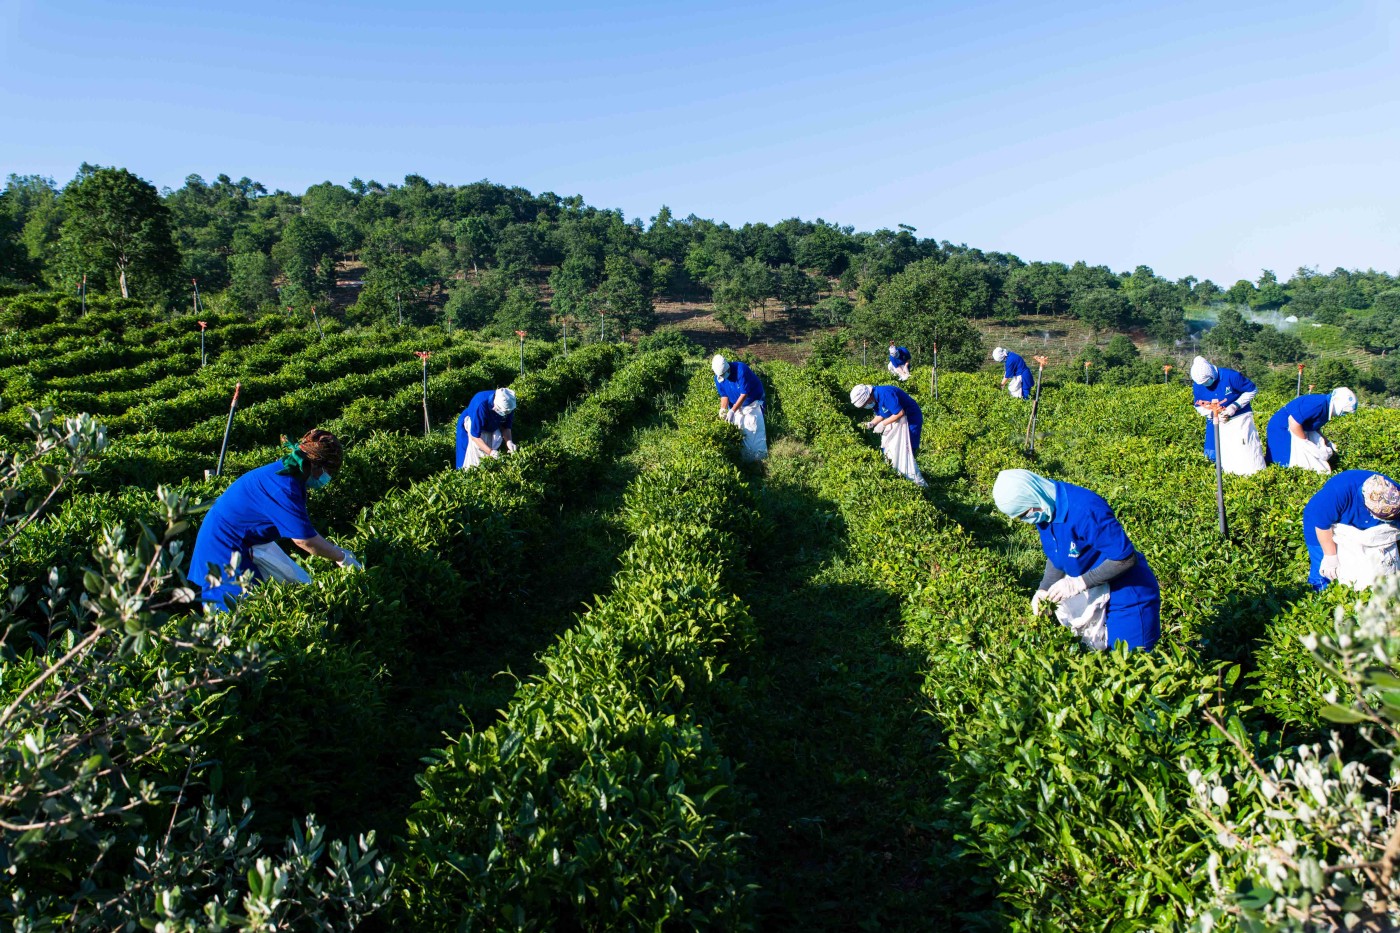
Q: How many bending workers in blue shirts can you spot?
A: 10